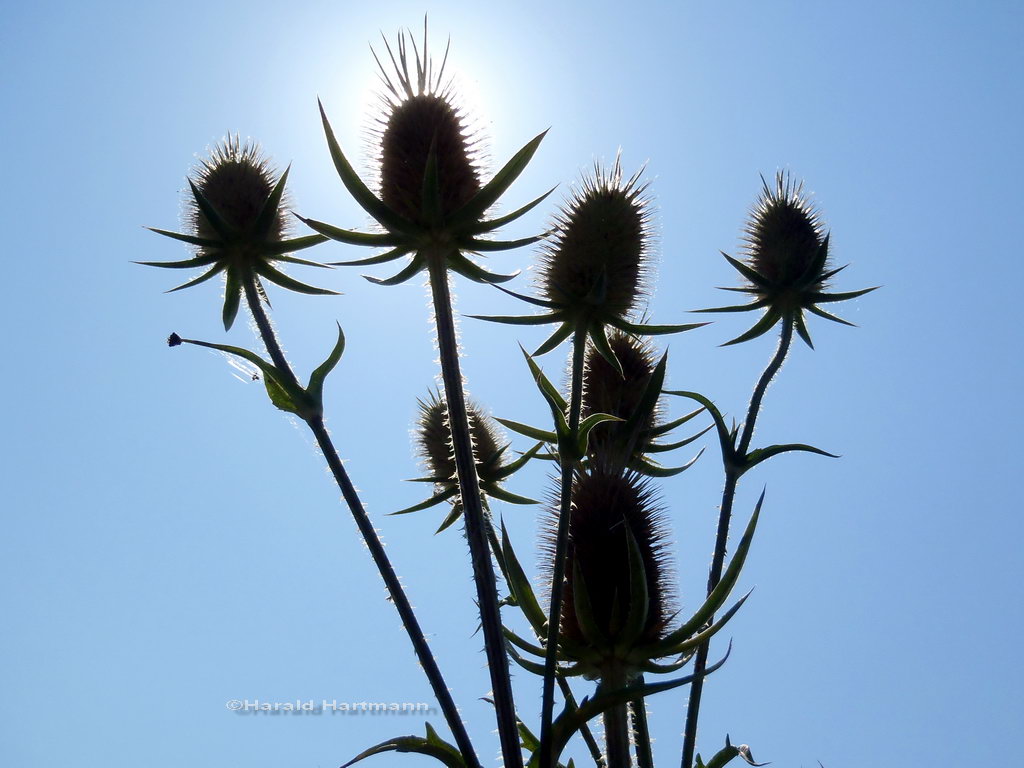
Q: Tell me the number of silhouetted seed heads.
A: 7